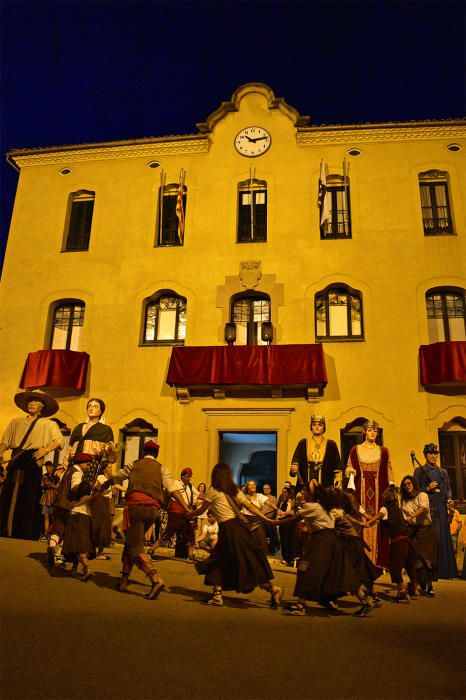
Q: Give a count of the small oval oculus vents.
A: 4